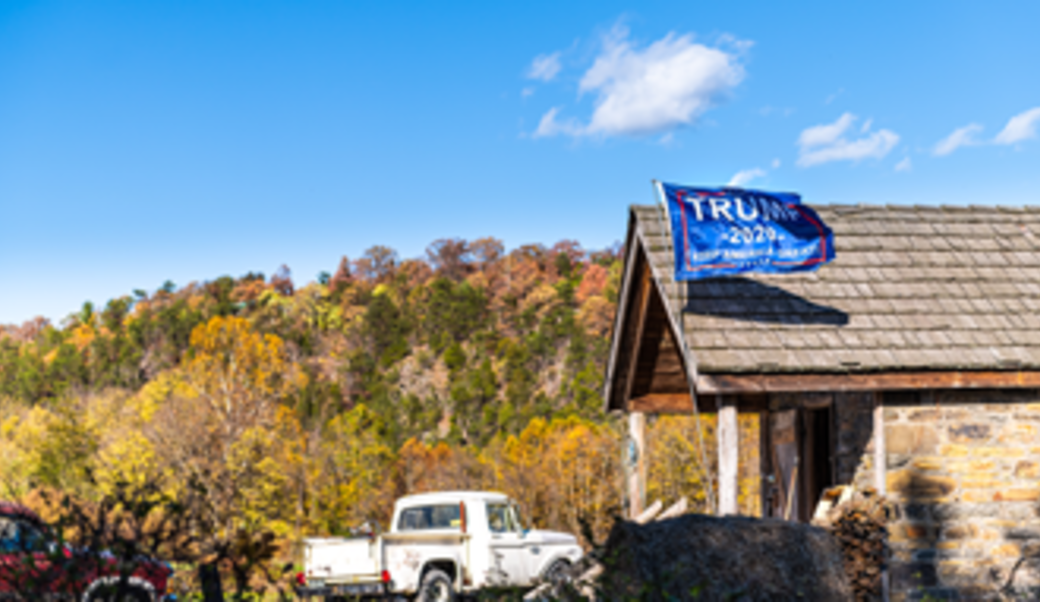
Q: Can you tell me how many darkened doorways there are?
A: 1